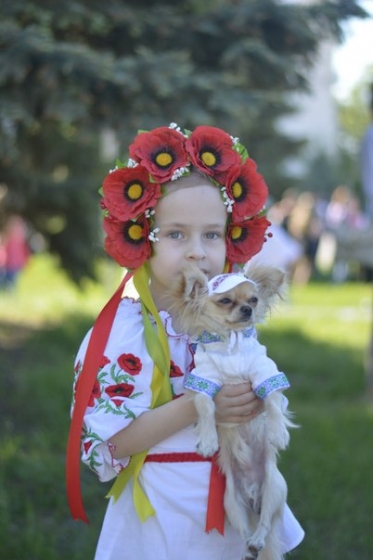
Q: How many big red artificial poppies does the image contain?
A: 6